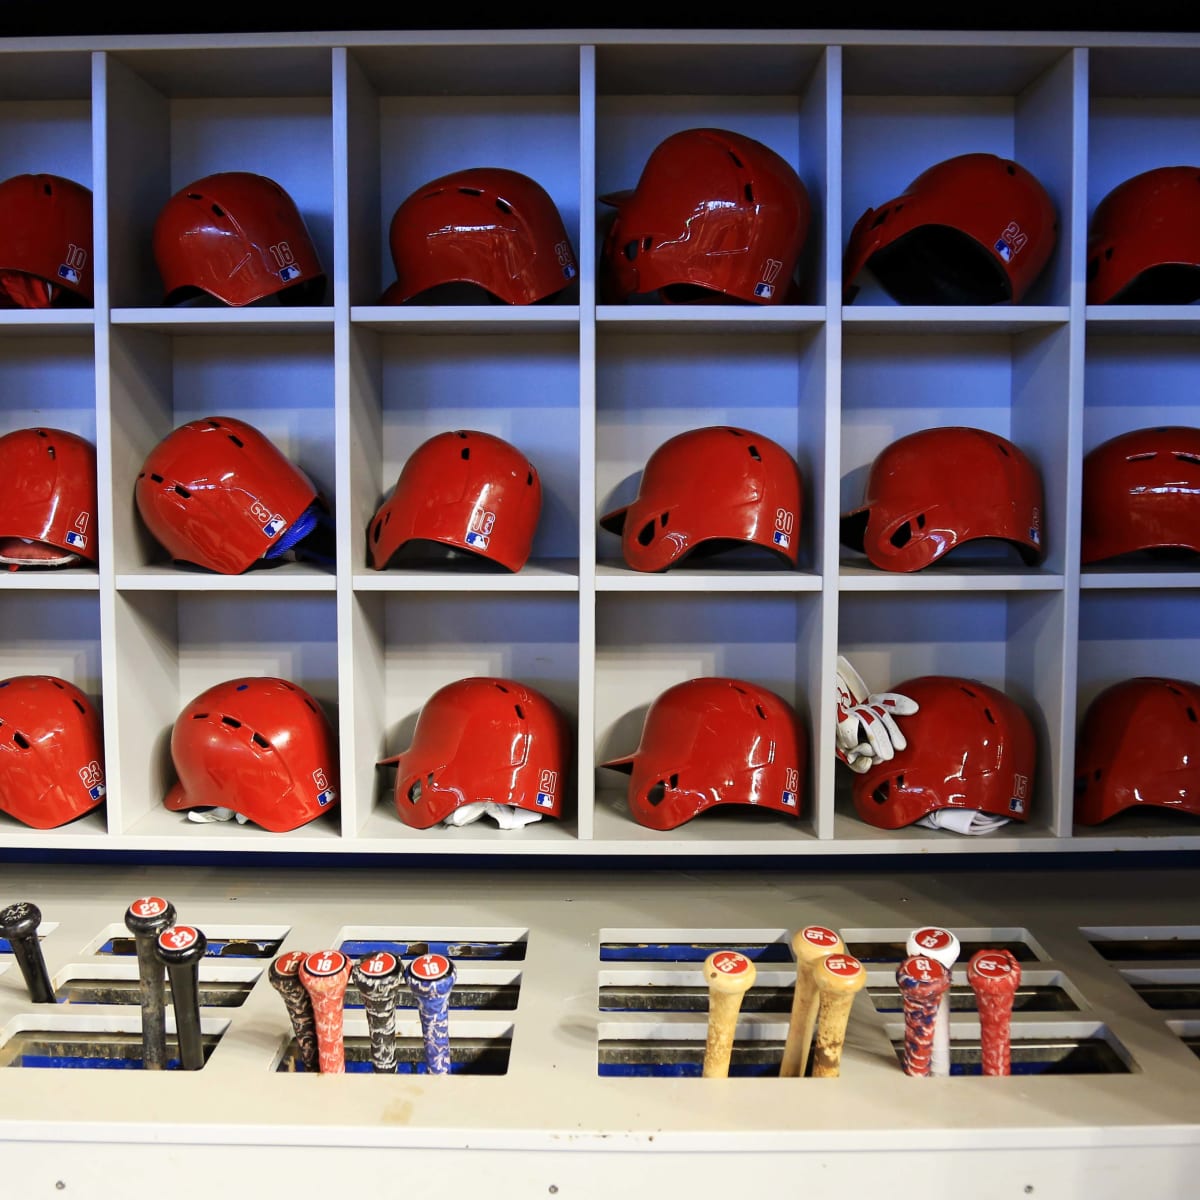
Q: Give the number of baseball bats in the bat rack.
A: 13